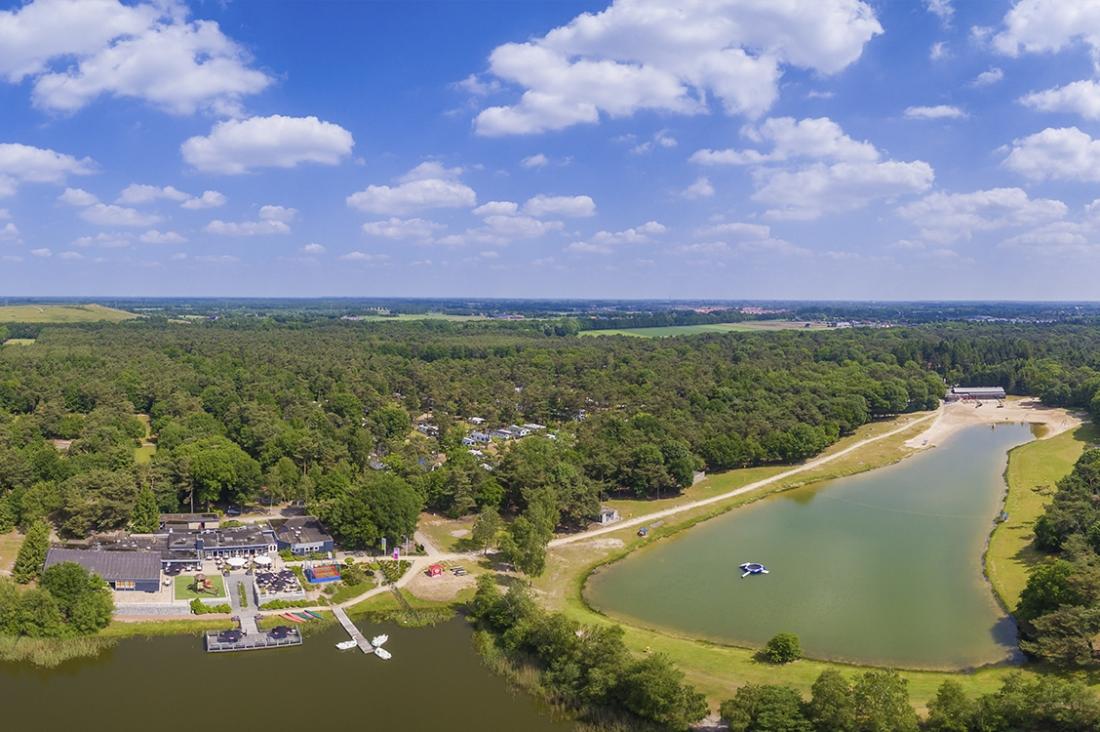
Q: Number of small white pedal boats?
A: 3